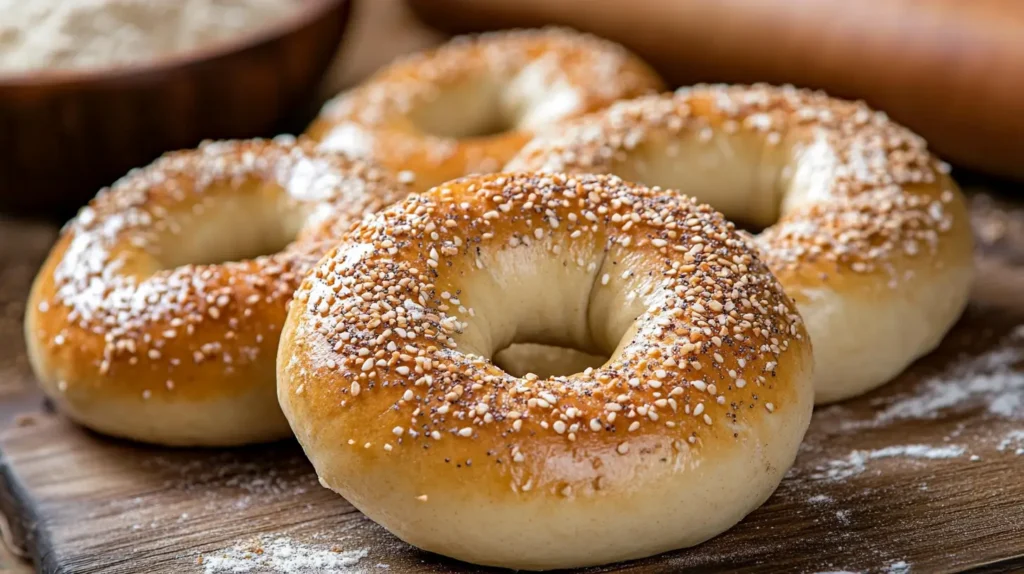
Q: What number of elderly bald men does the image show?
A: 0